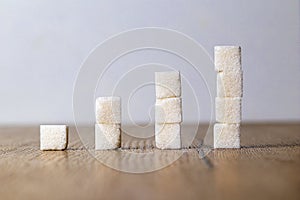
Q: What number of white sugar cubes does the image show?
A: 10